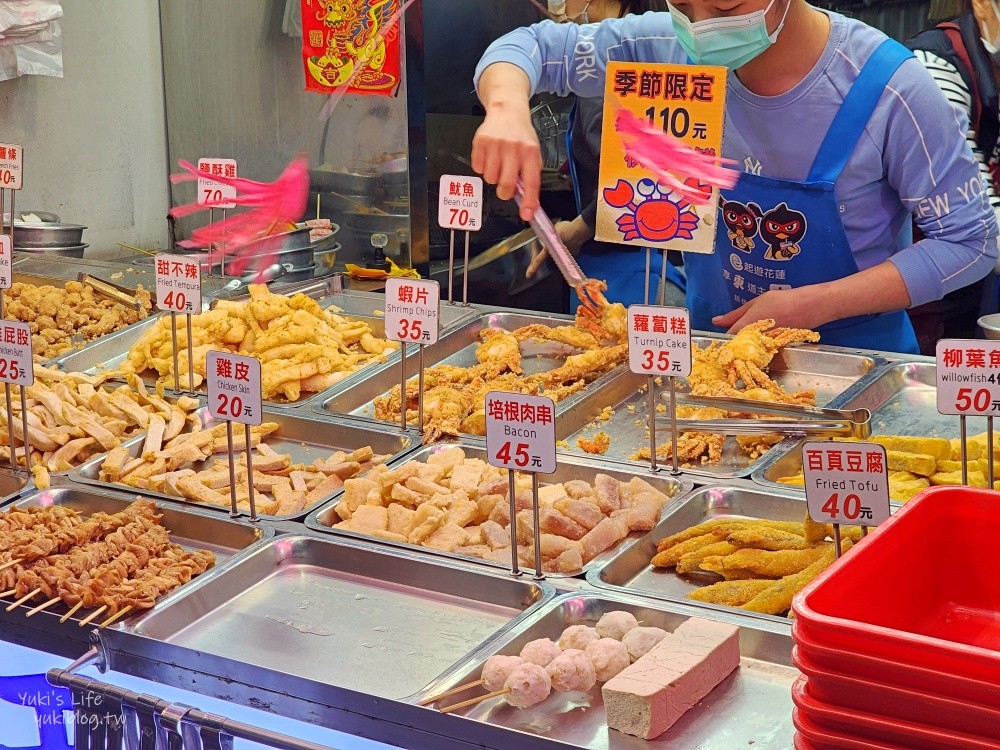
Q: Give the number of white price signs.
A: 12